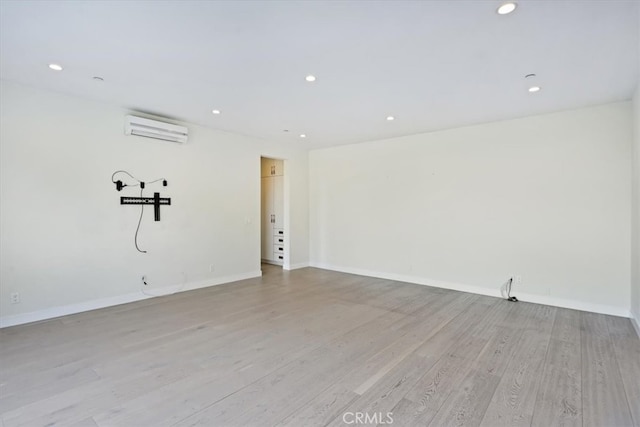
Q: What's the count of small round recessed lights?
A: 7